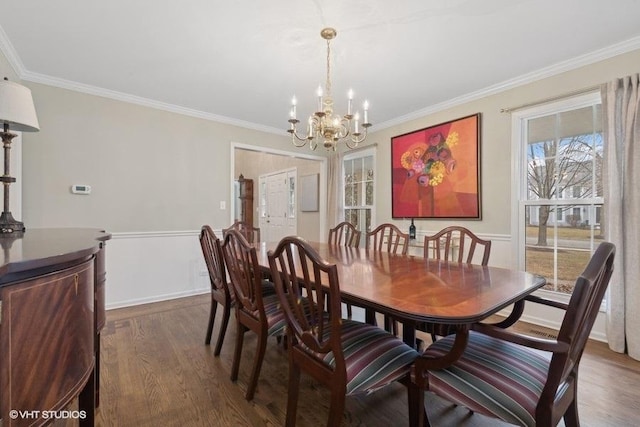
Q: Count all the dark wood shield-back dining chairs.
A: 8